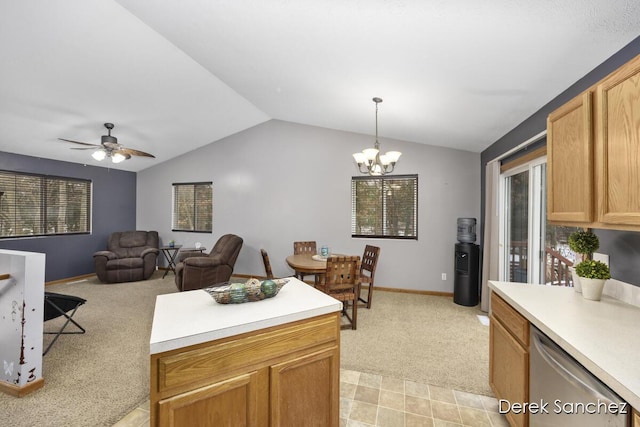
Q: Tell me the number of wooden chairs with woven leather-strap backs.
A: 4